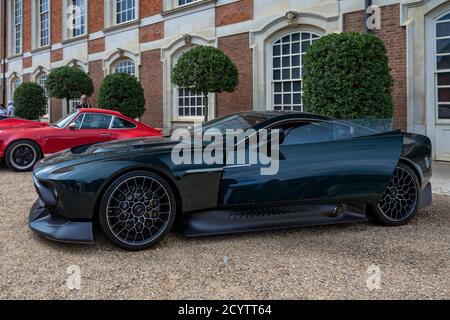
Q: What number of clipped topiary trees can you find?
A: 5